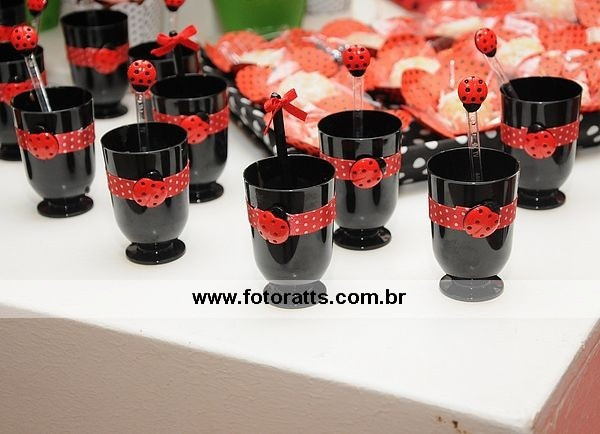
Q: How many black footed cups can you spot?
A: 11